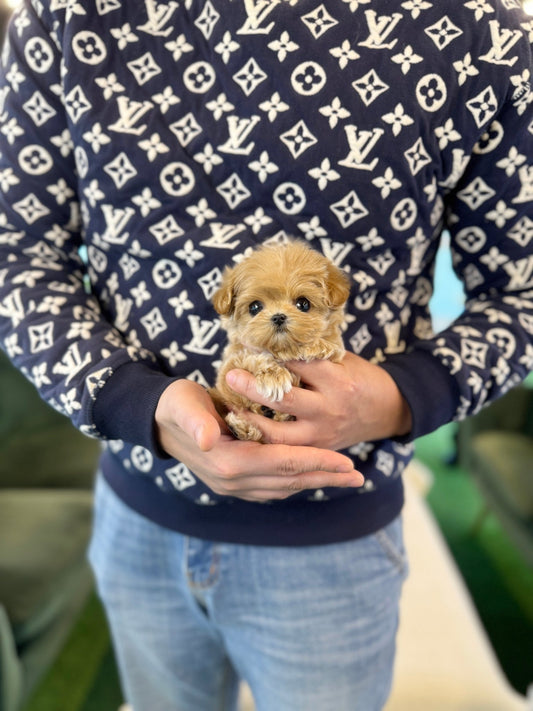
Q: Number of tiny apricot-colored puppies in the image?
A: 1